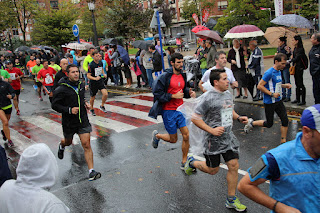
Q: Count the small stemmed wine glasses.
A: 0